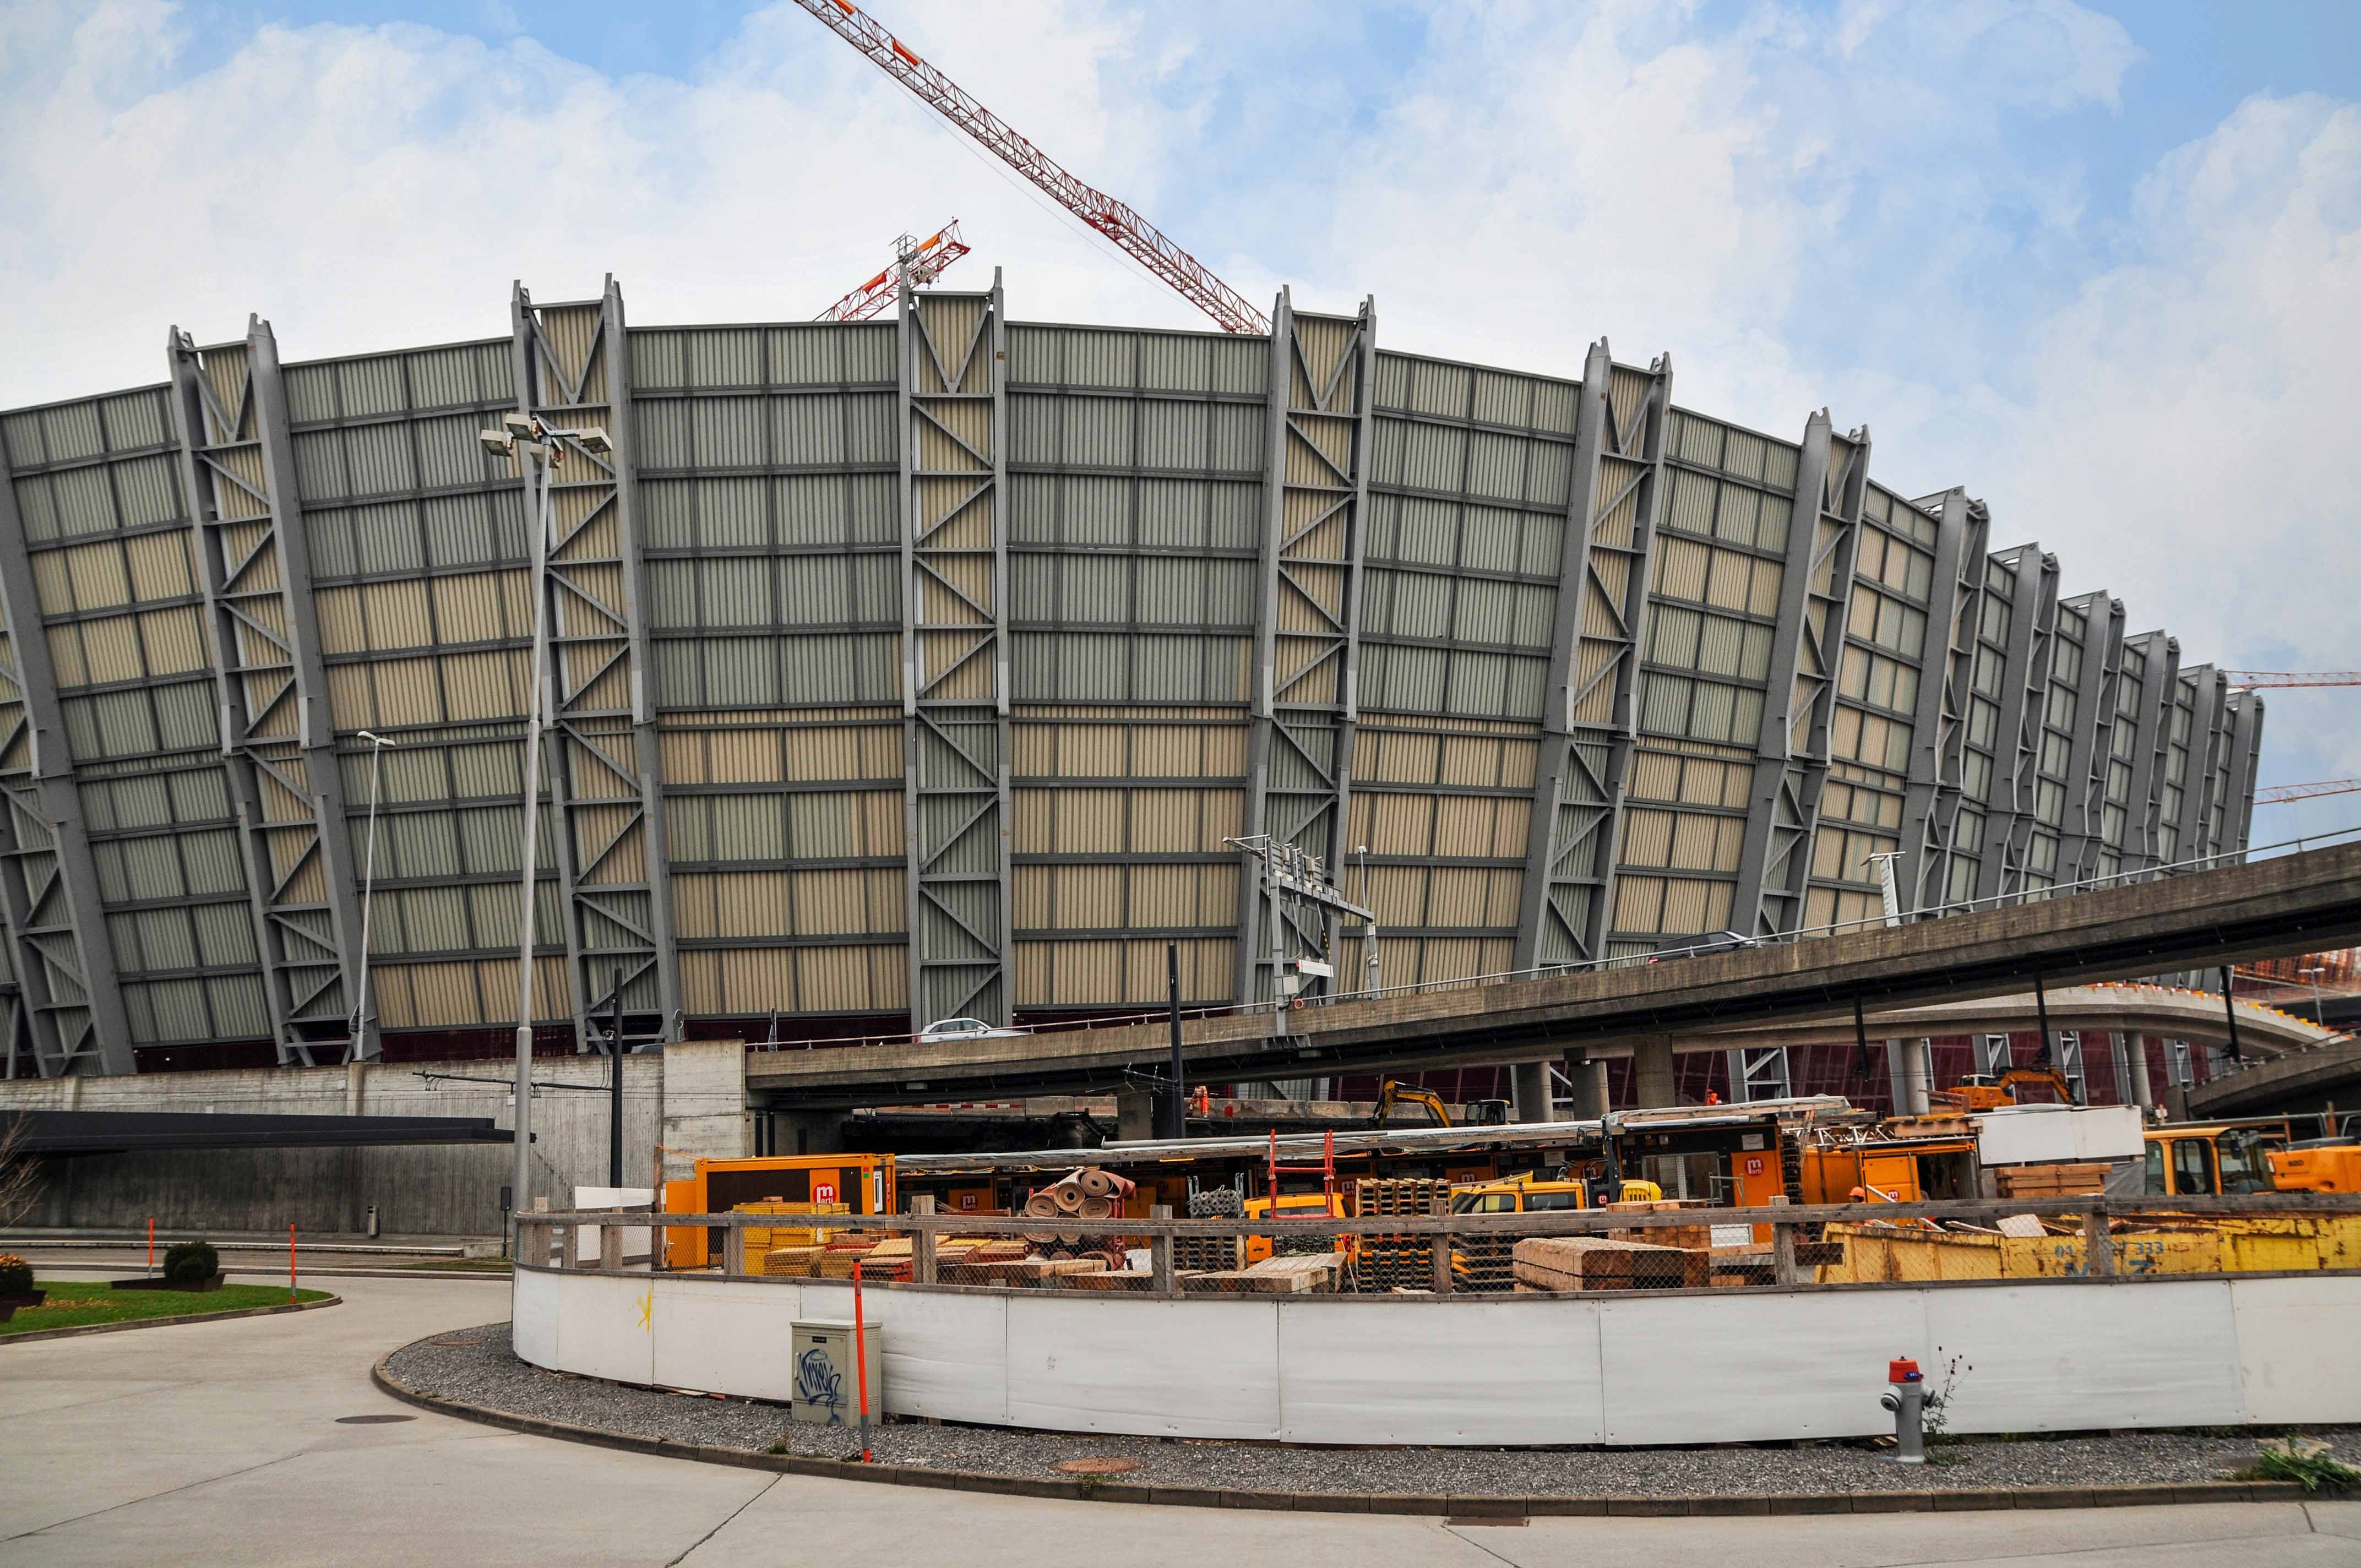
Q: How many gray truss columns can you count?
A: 13